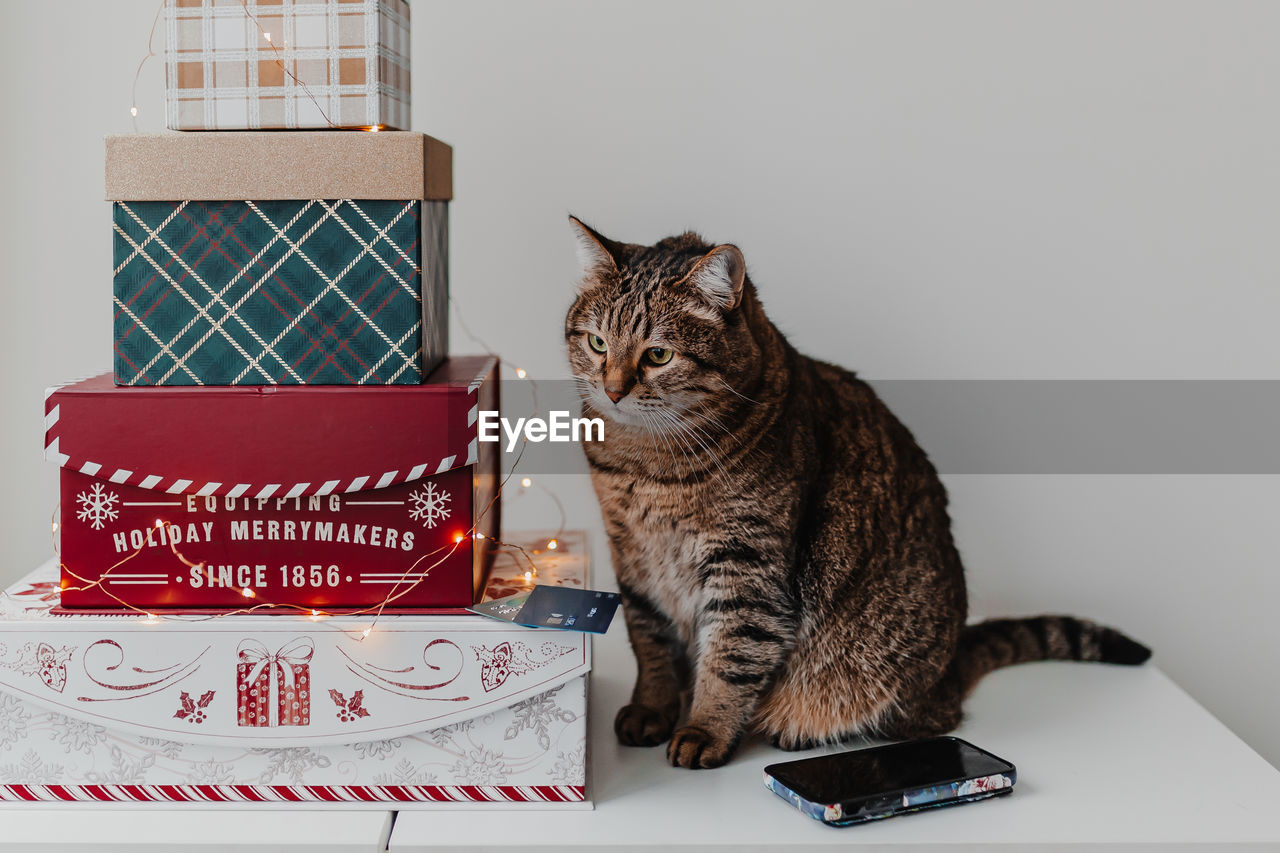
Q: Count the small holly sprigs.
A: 2